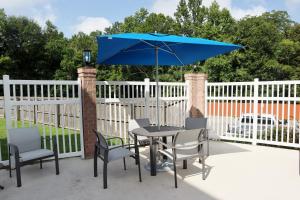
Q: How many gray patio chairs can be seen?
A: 5